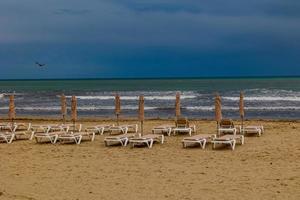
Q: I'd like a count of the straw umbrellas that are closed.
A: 8